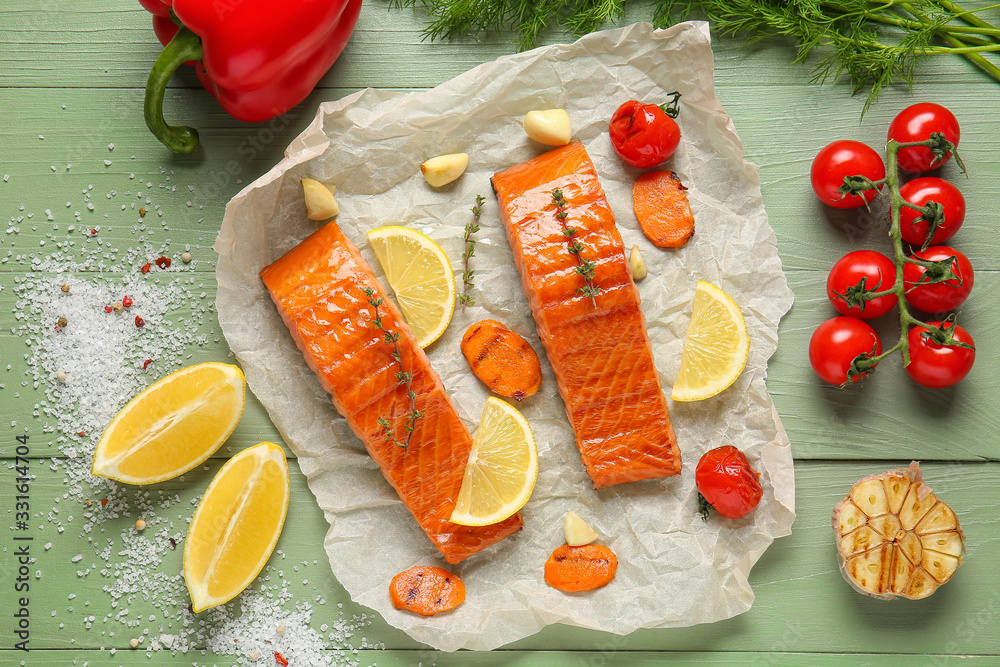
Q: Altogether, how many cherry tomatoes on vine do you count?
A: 7